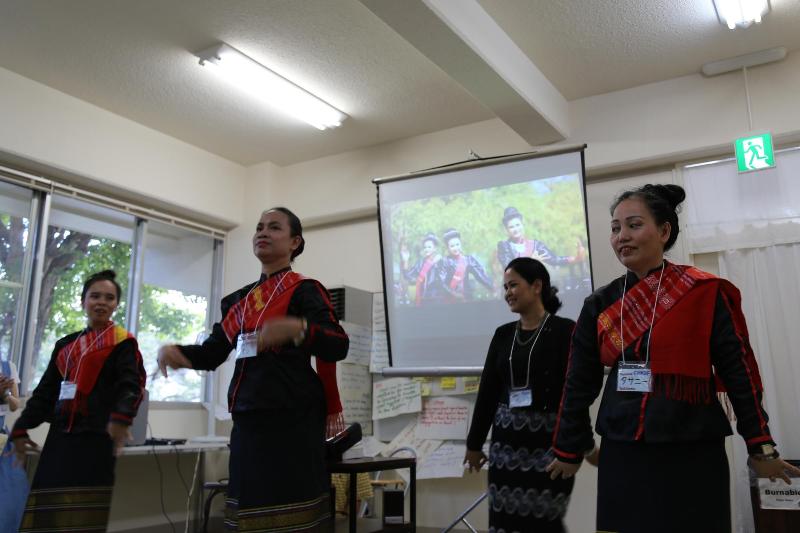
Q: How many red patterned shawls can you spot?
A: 3